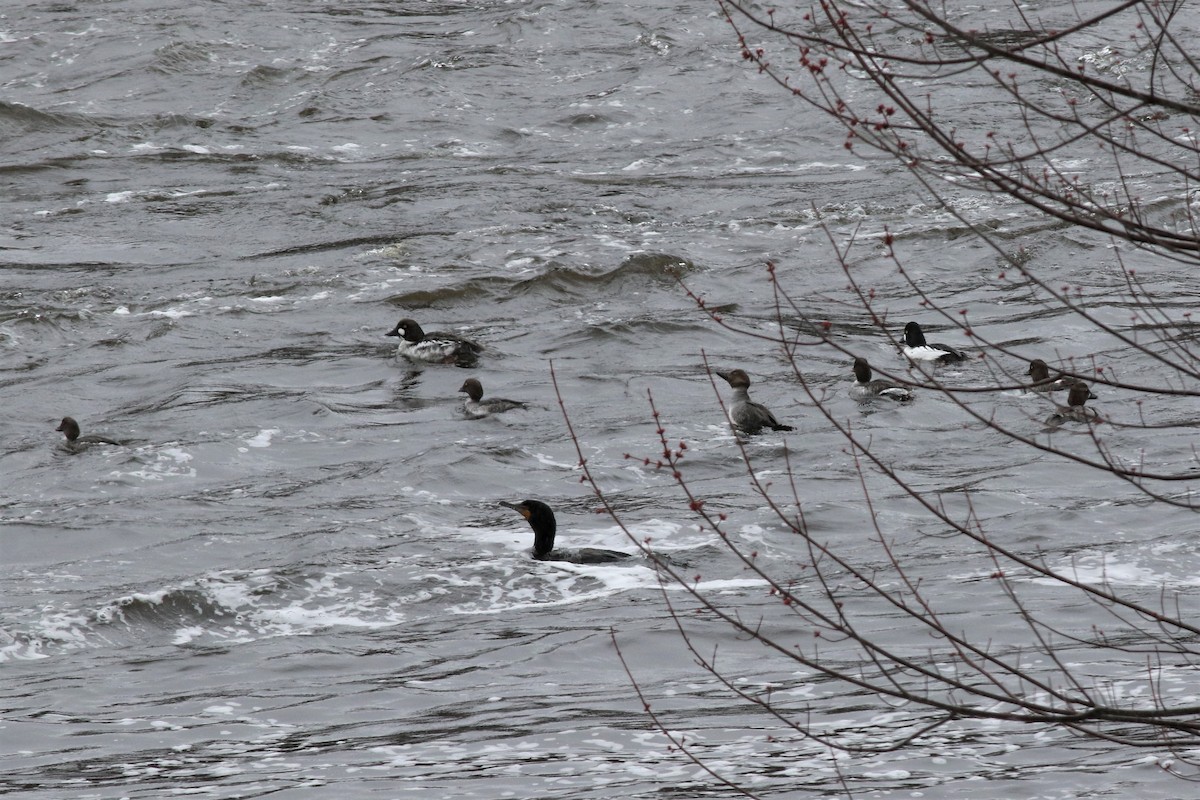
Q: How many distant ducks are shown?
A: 8